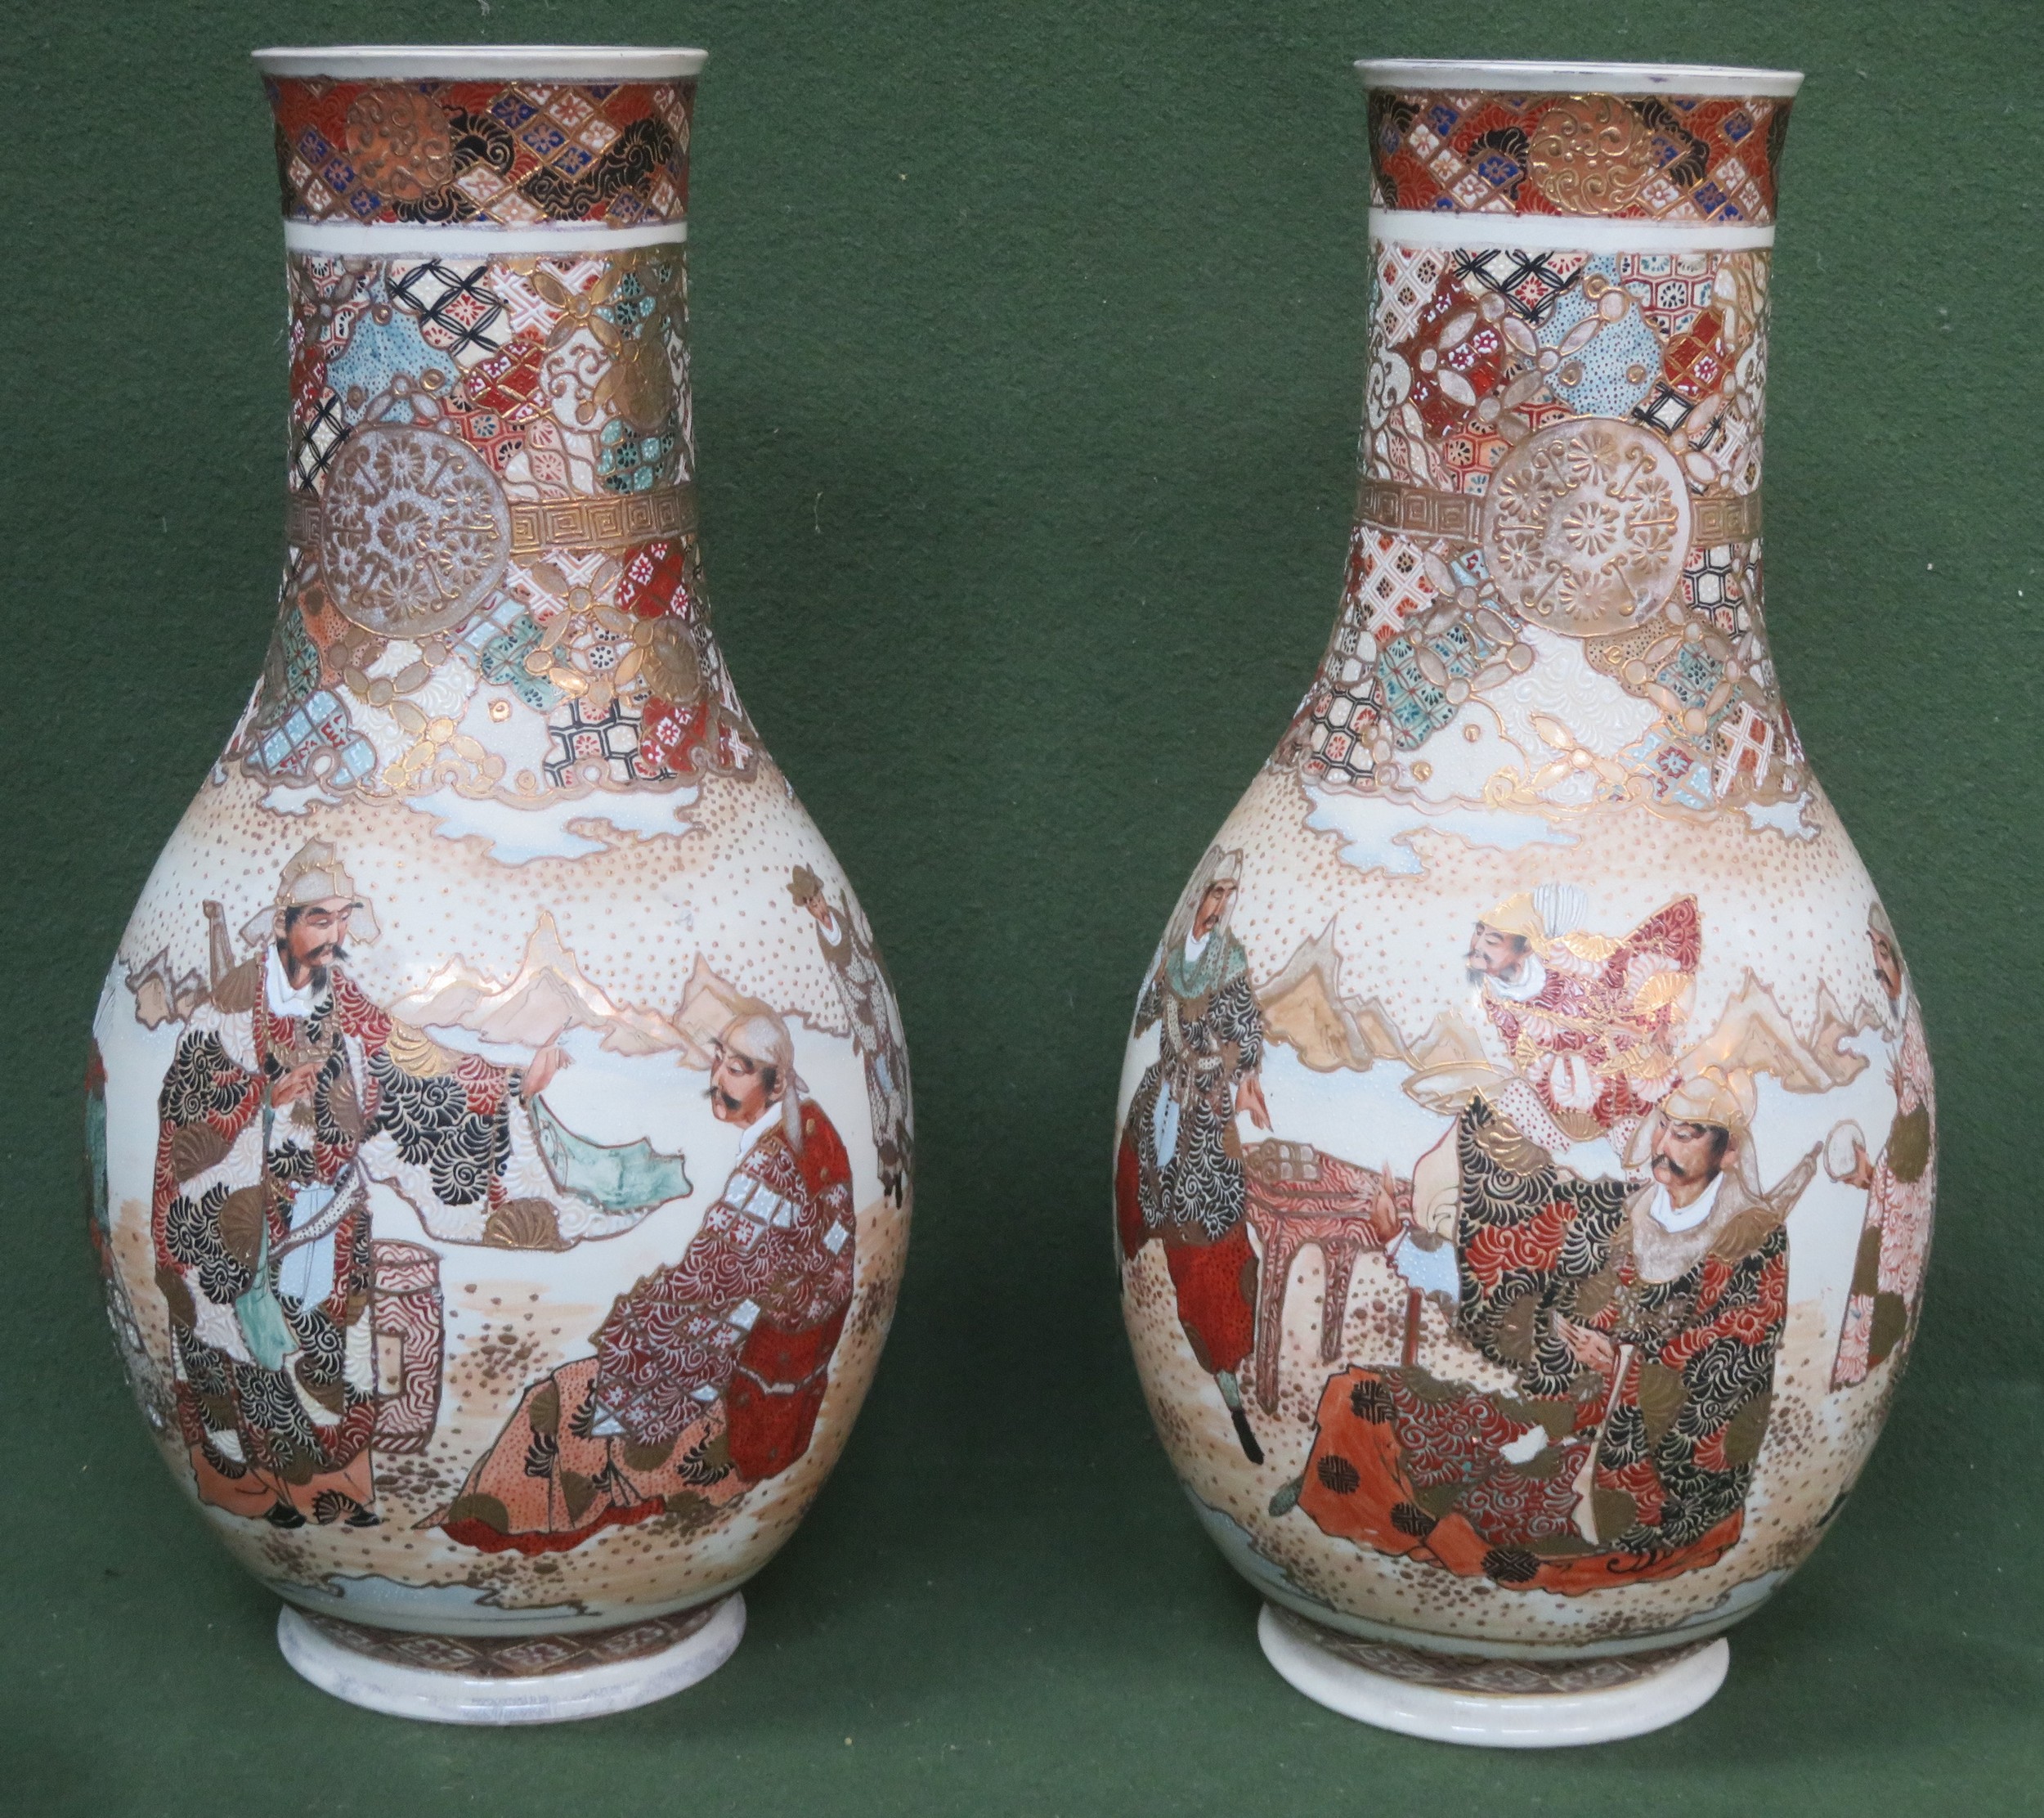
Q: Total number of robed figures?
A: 7